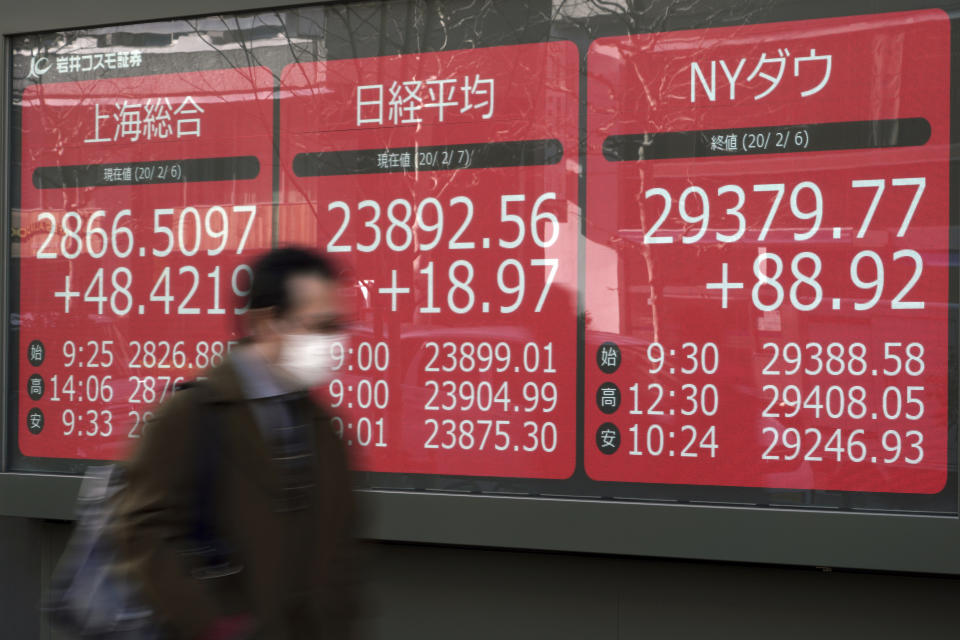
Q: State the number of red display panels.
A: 3